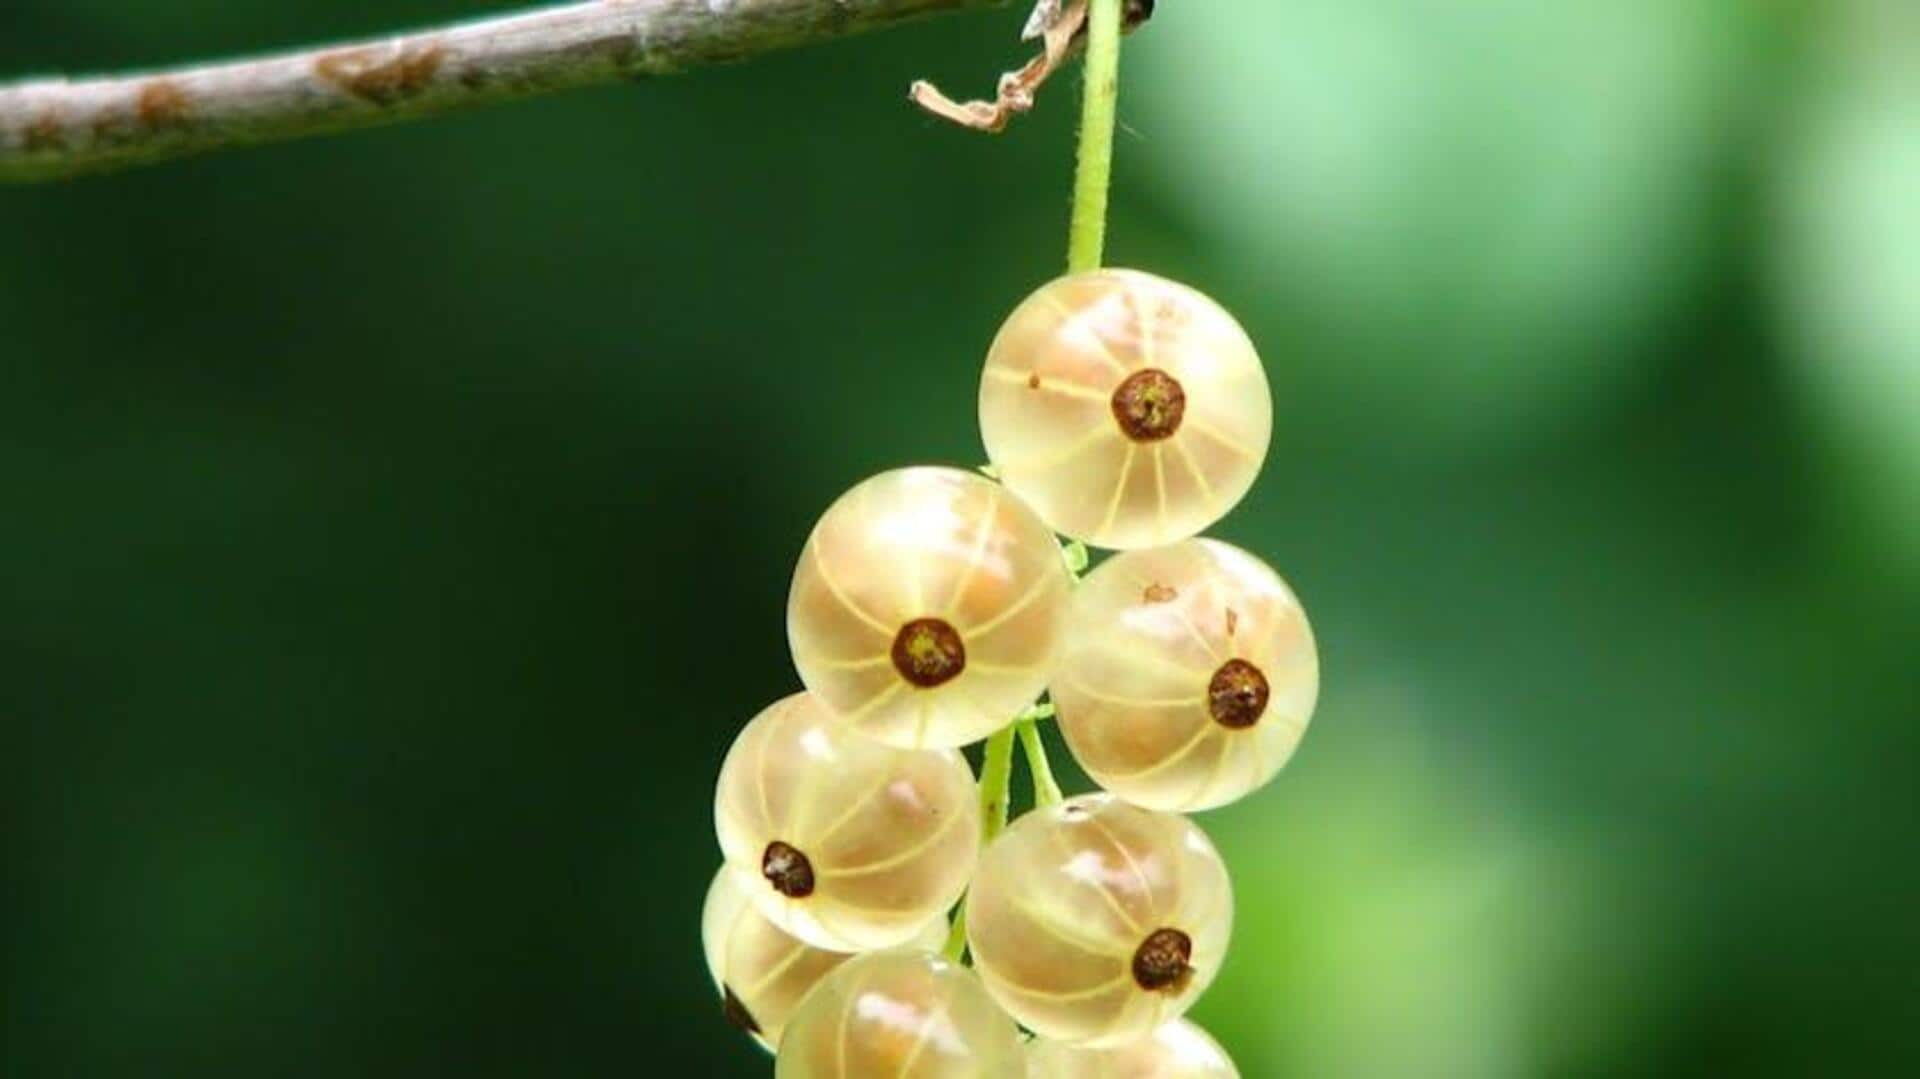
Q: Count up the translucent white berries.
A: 8